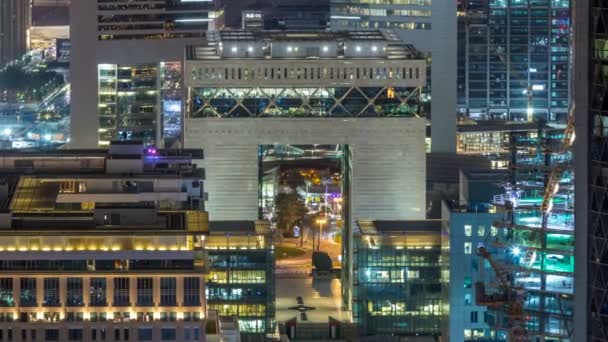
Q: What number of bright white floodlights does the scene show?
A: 6